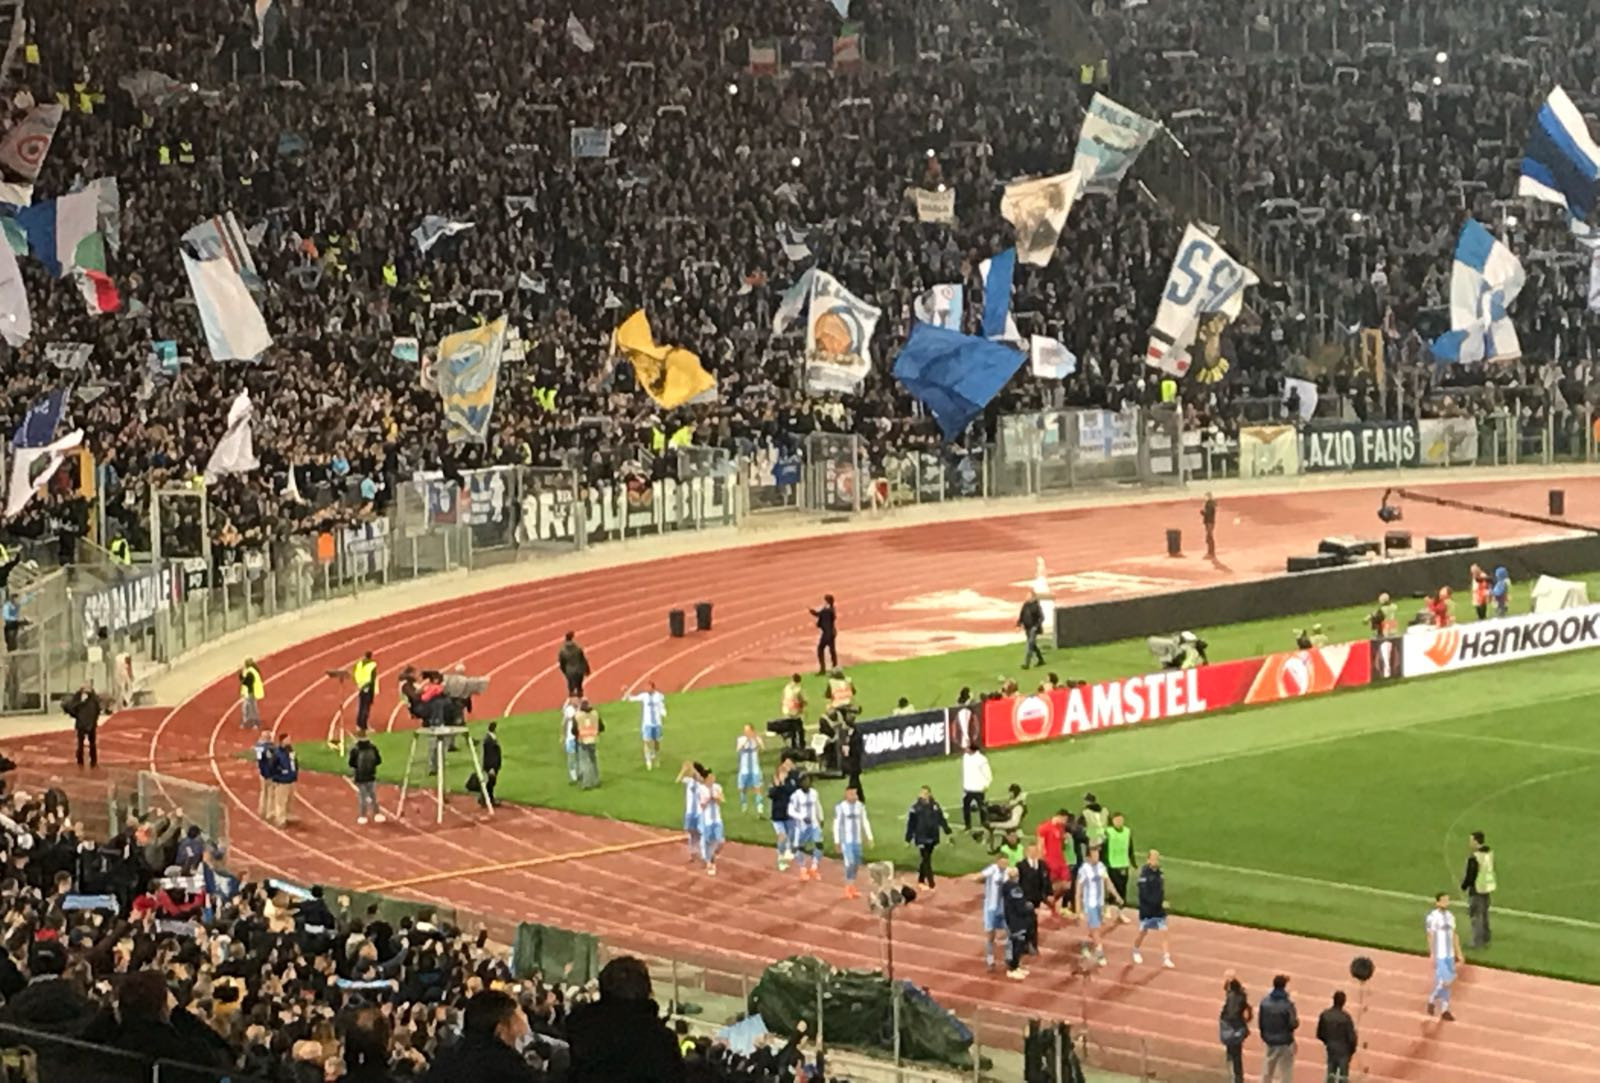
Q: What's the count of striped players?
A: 10